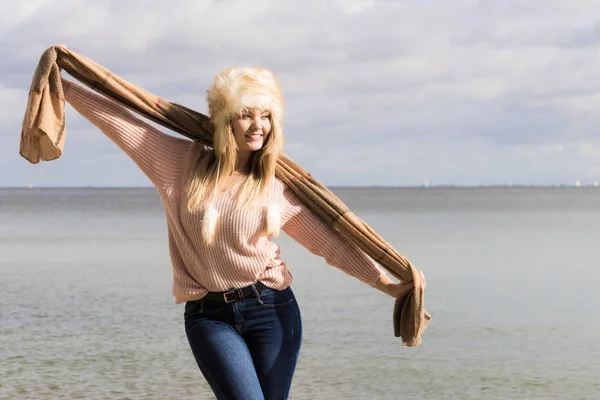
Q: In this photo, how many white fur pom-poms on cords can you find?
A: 2